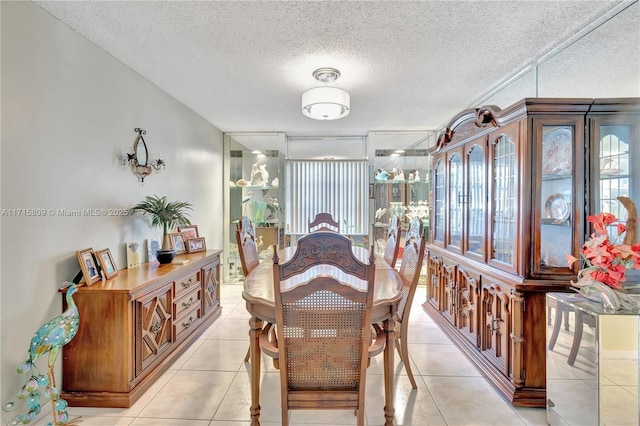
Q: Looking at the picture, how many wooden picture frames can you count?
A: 5